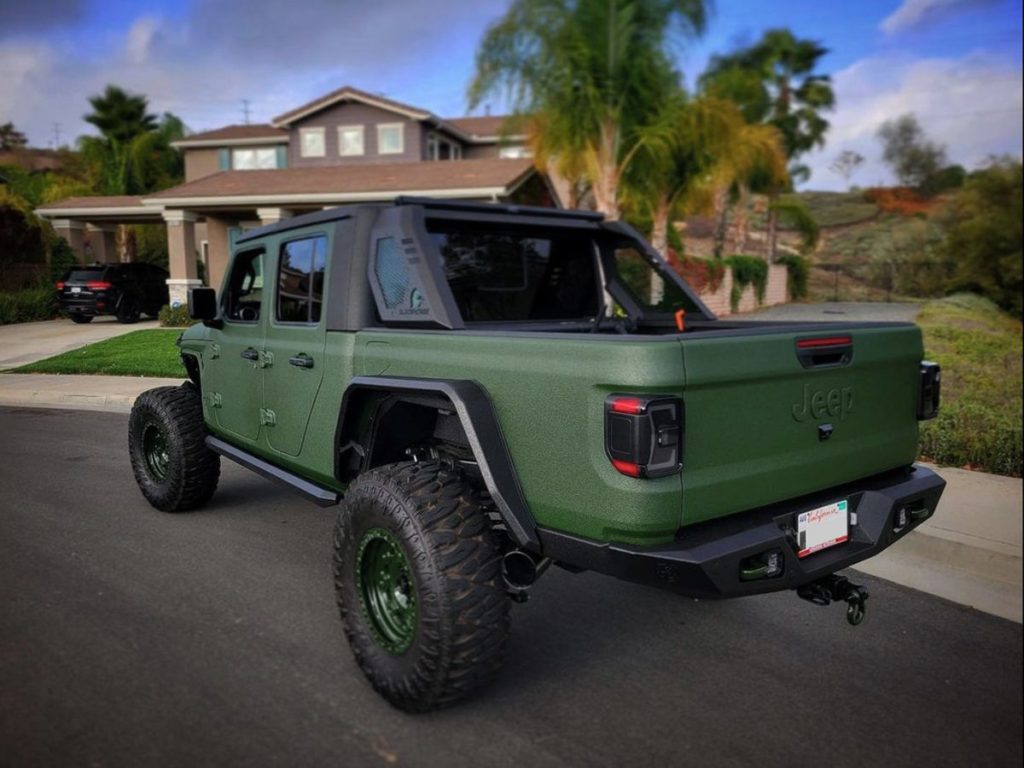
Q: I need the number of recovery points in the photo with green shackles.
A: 3